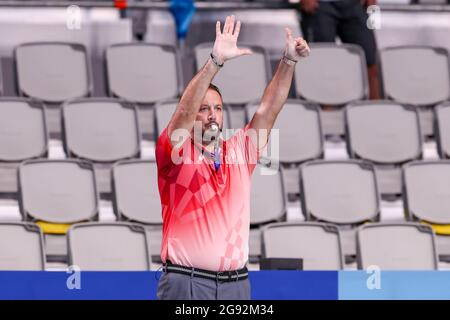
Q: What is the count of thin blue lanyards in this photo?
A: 1